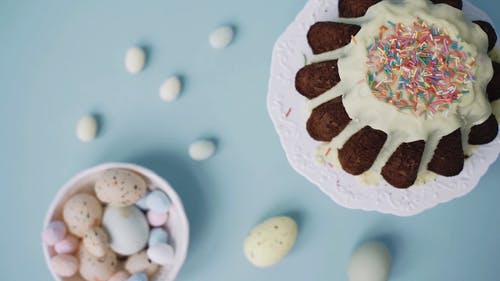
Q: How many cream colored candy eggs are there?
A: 5